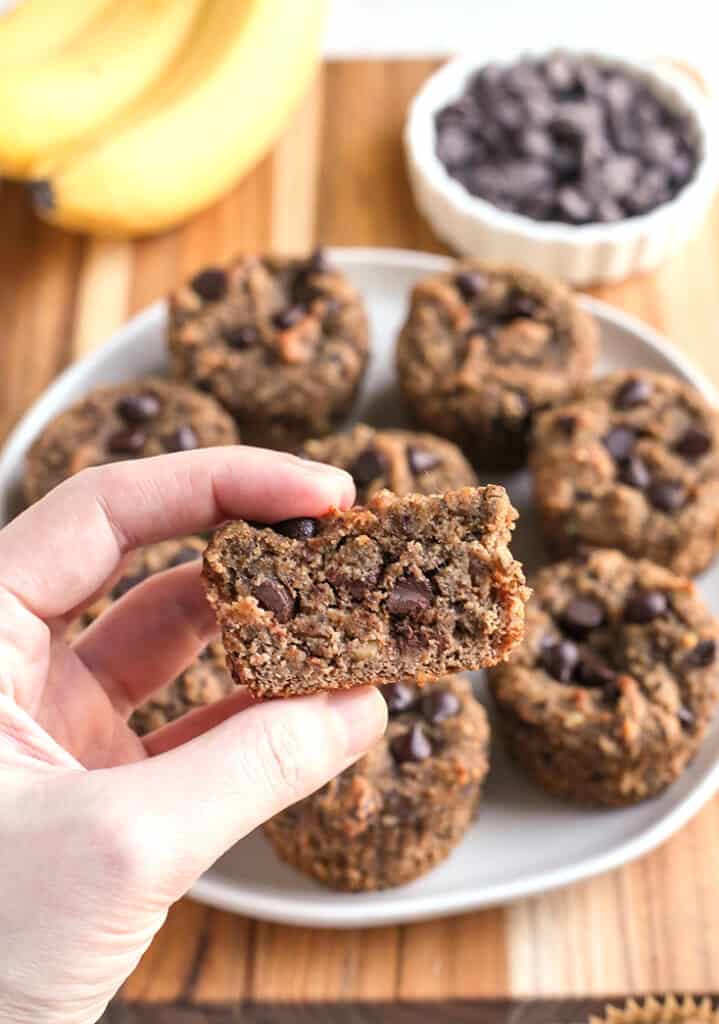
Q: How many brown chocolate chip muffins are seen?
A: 9